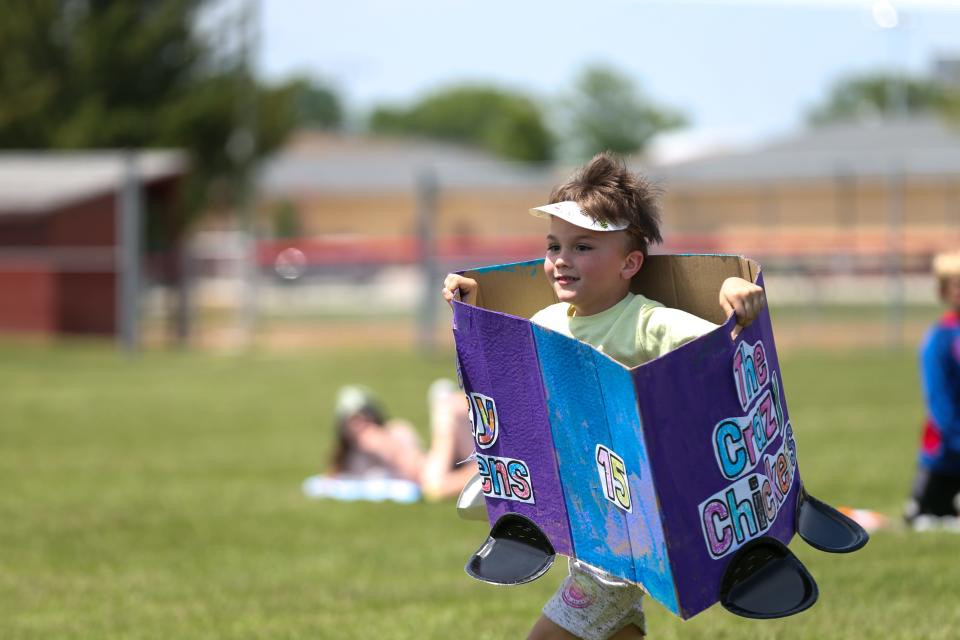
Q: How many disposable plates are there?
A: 4